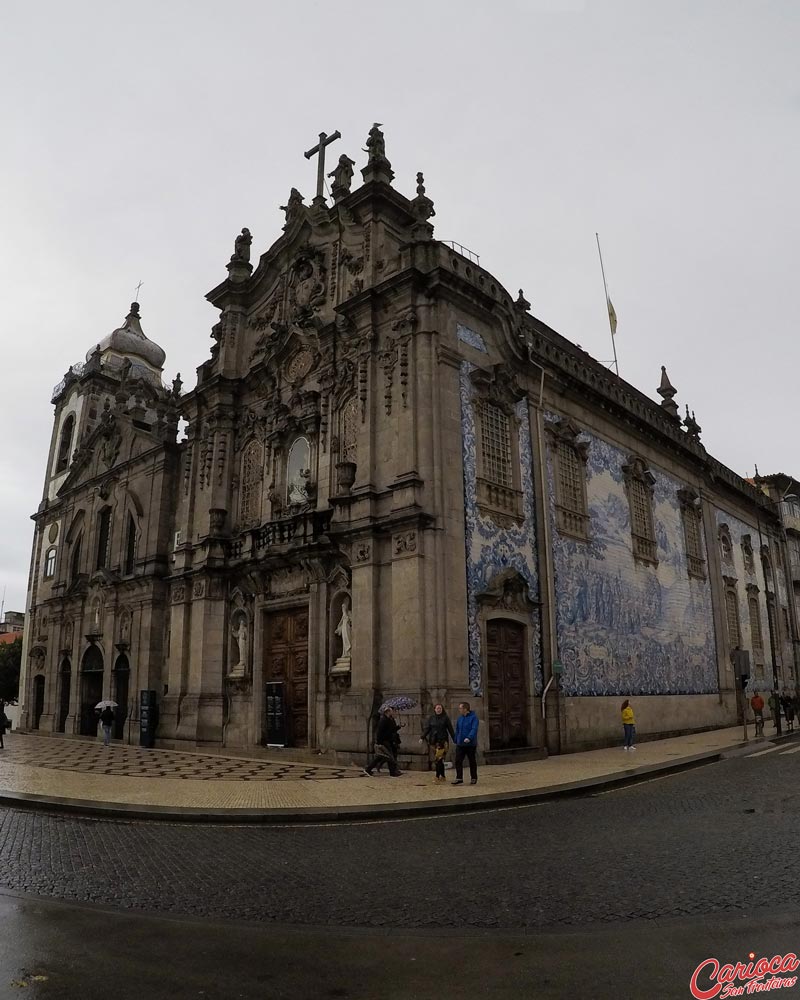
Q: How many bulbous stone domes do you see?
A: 1